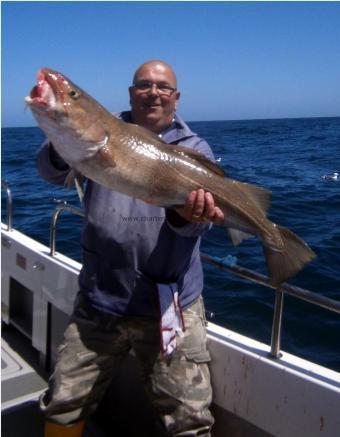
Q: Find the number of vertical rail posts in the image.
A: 3